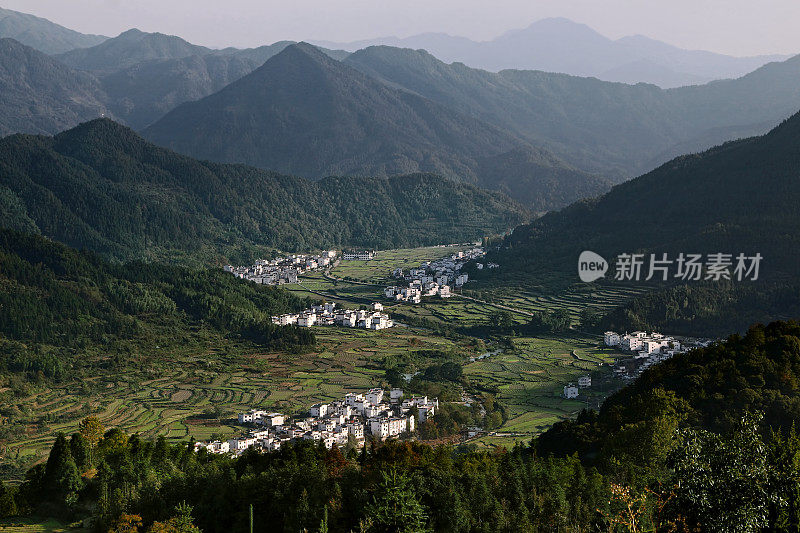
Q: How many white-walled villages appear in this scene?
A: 5